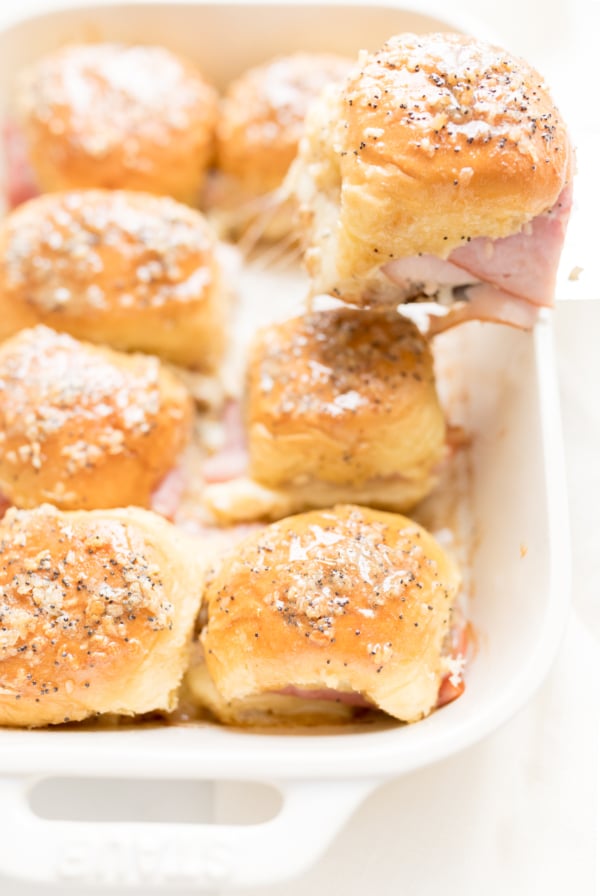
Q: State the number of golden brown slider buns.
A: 8